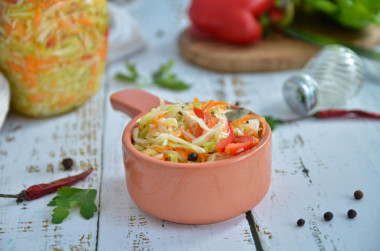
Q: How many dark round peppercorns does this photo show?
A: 6